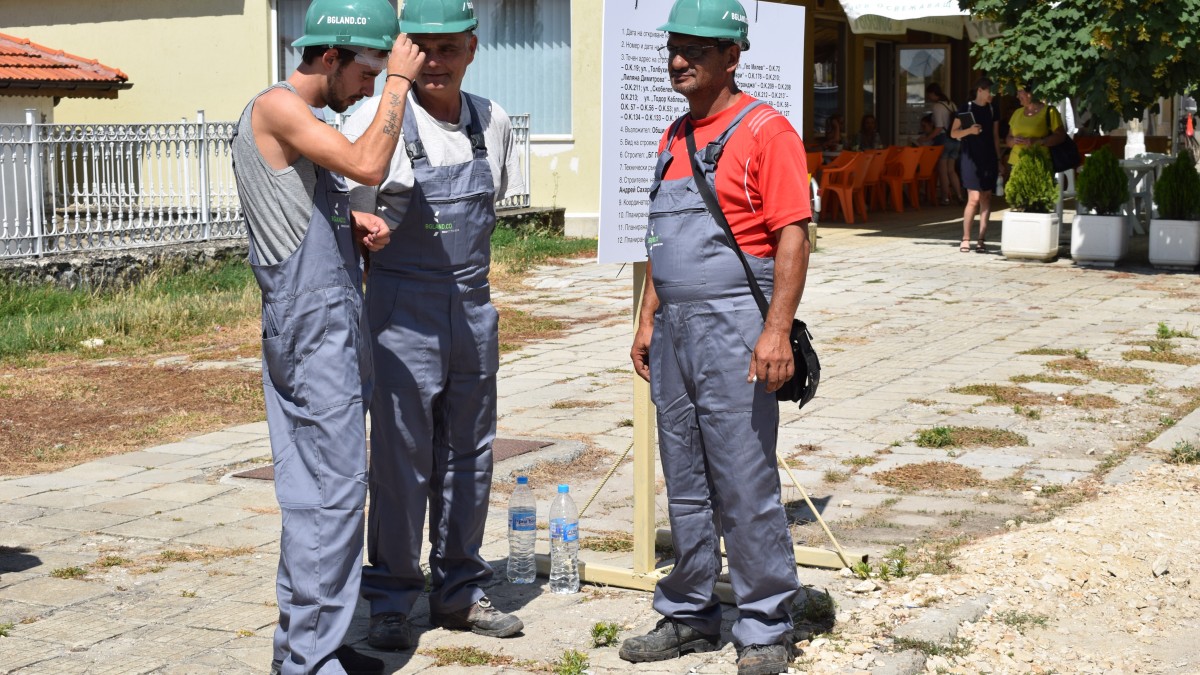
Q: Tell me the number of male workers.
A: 3